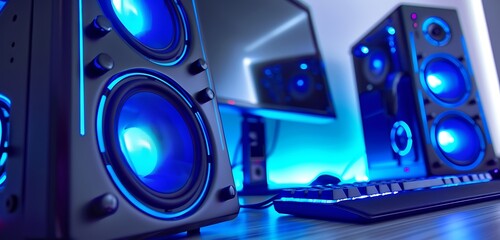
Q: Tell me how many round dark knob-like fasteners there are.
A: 6